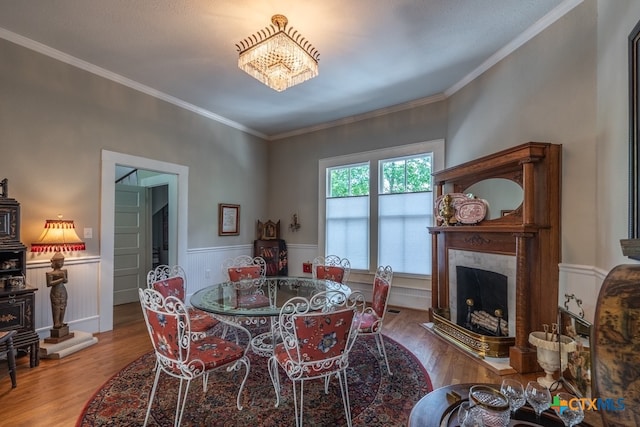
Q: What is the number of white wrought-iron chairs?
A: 6